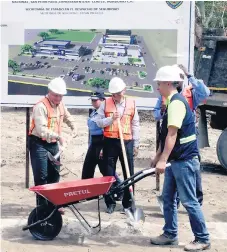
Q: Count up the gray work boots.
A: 2